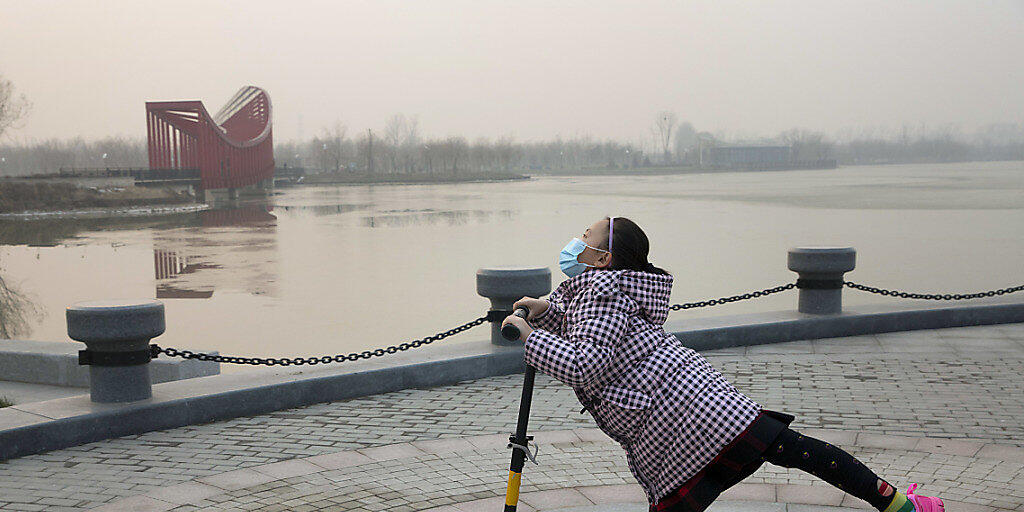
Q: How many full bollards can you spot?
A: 2